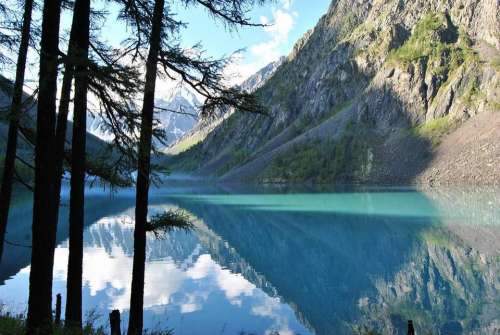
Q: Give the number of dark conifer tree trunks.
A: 5